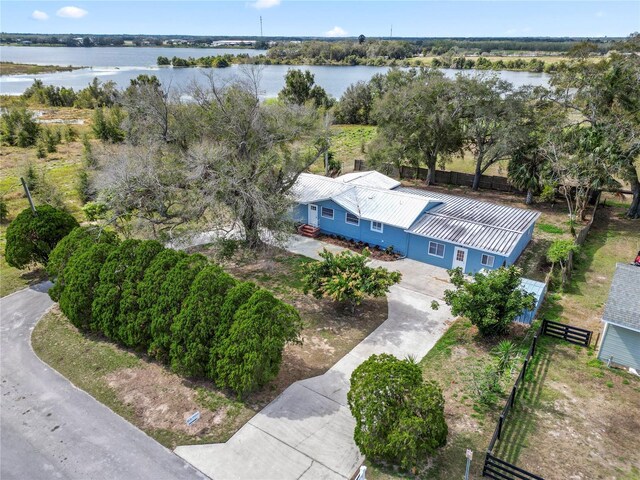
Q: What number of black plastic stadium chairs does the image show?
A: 0